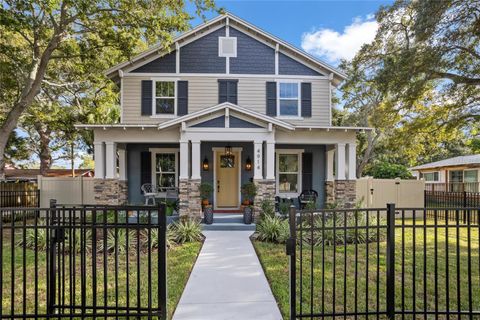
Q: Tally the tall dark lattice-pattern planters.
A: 2